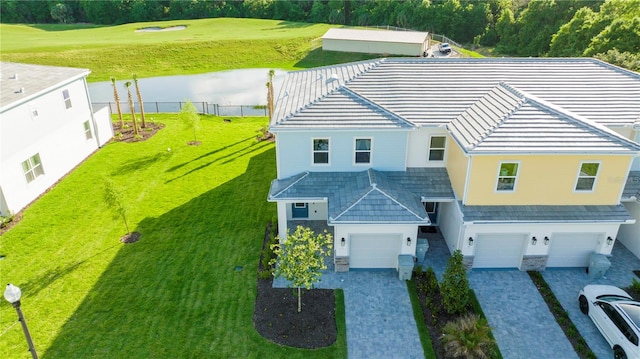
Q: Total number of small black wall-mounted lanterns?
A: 6